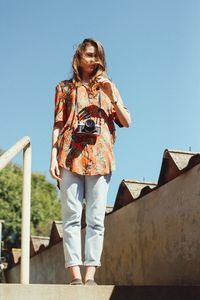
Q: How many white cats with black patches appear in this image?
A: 0